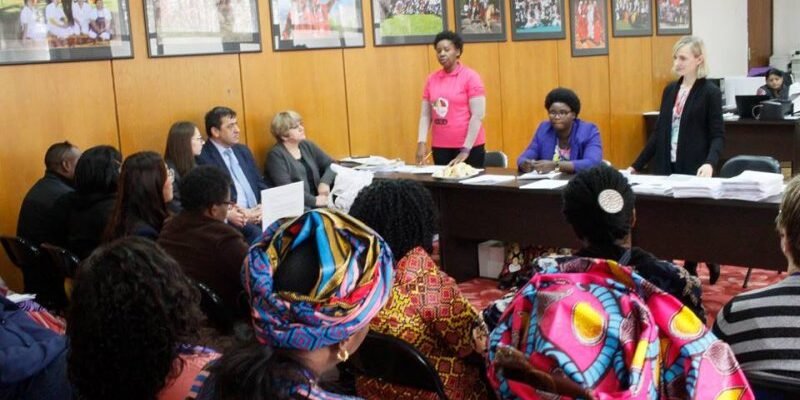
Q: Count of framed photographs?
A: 9